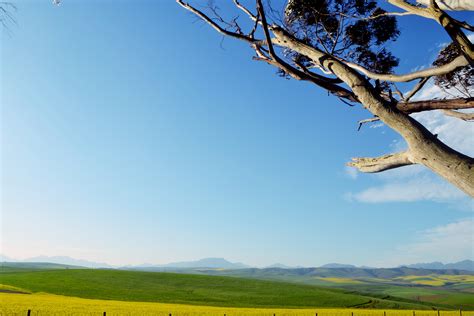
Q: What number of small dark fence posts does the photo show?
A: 11